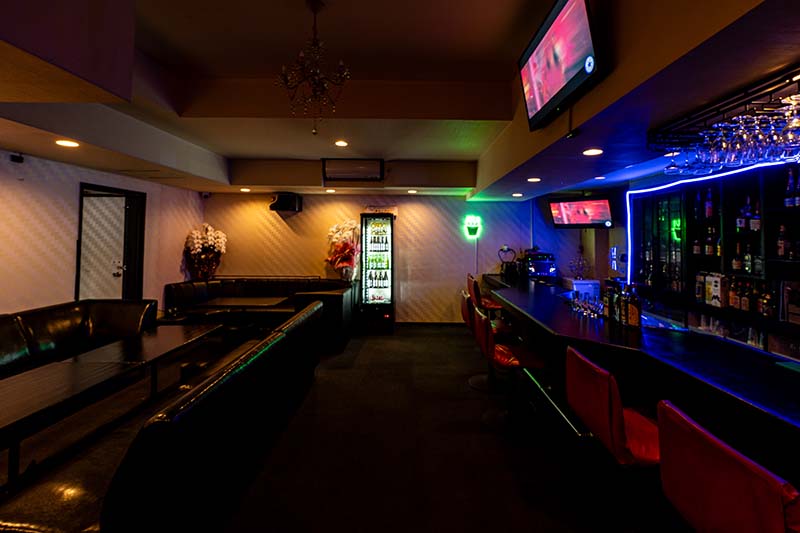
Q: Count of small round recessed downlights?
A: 10